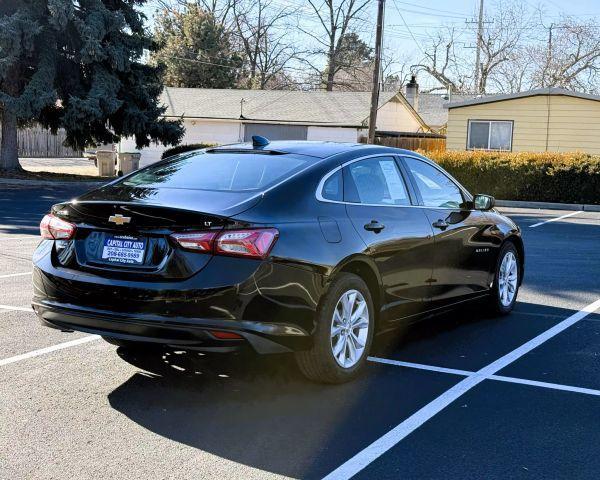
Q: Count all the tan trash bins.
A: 2